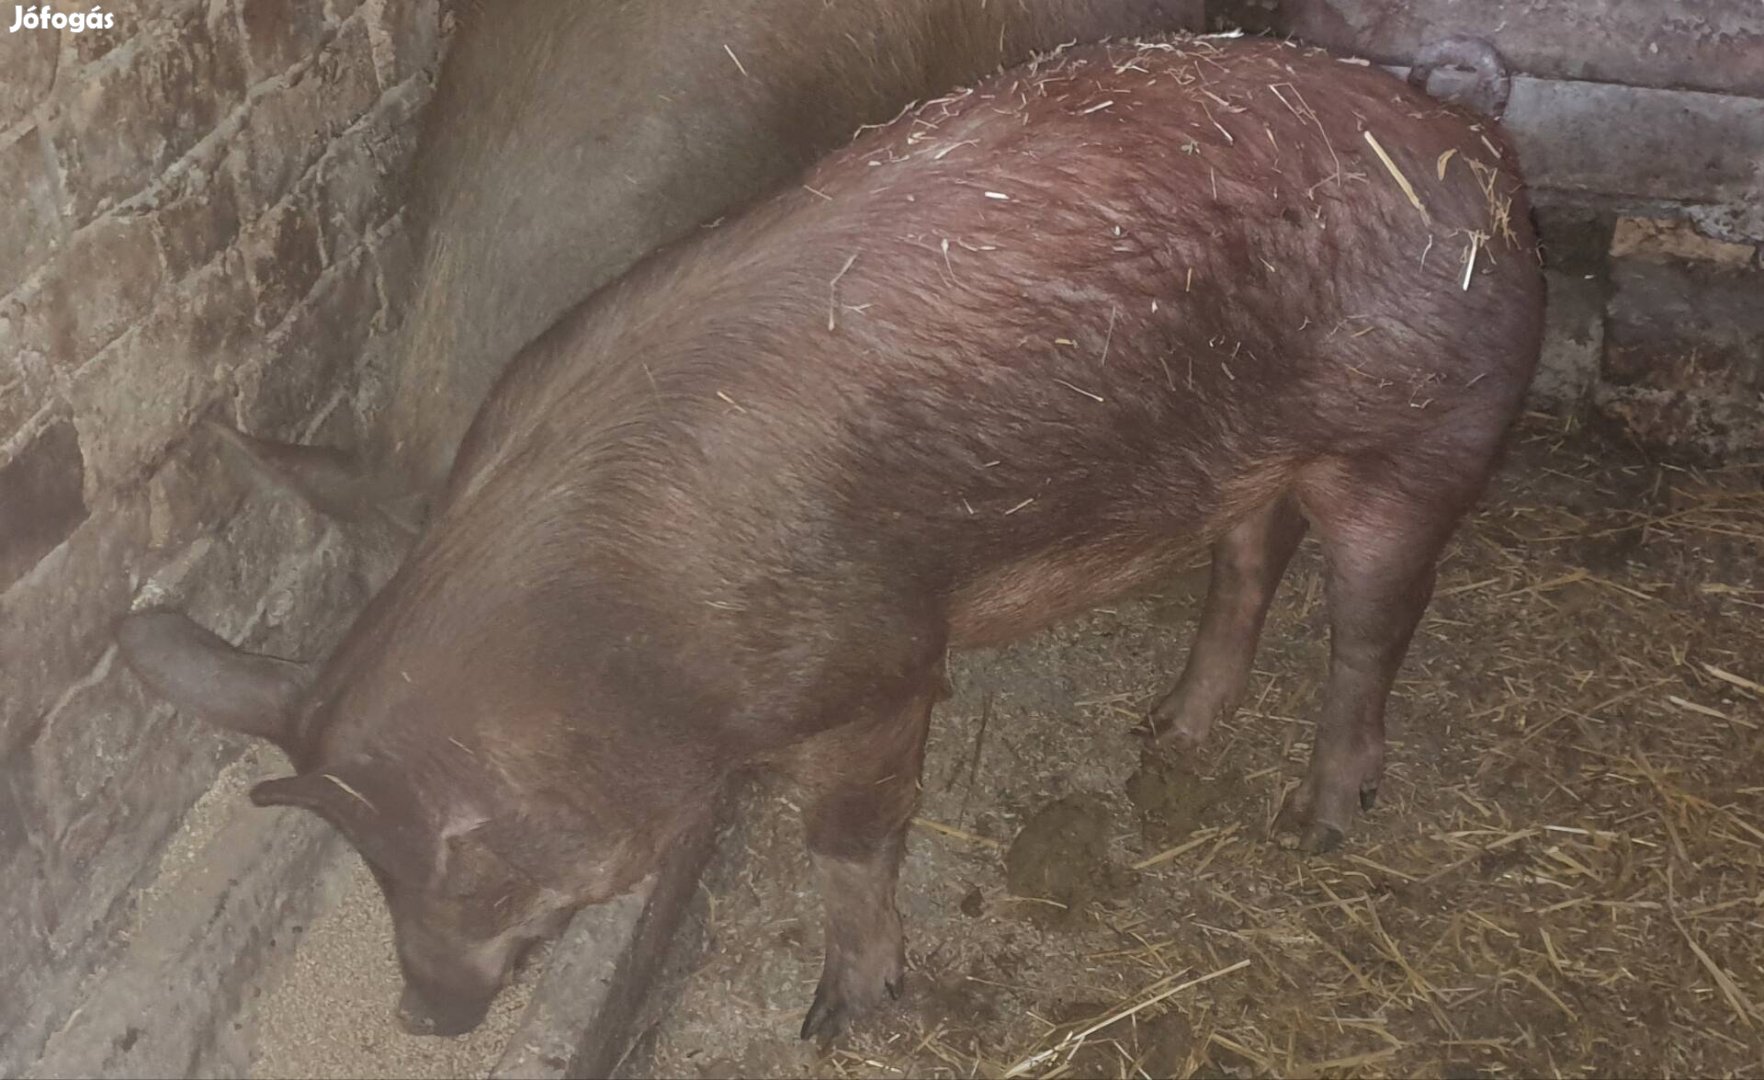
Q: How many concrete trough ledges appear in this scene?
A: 2